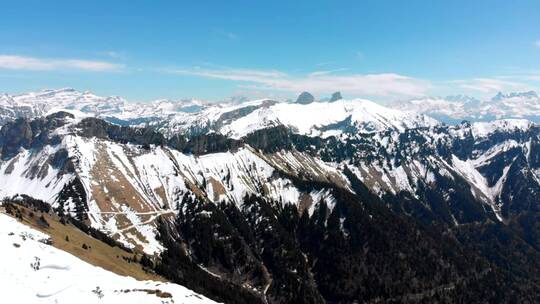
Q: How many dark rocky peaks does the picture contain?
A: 2